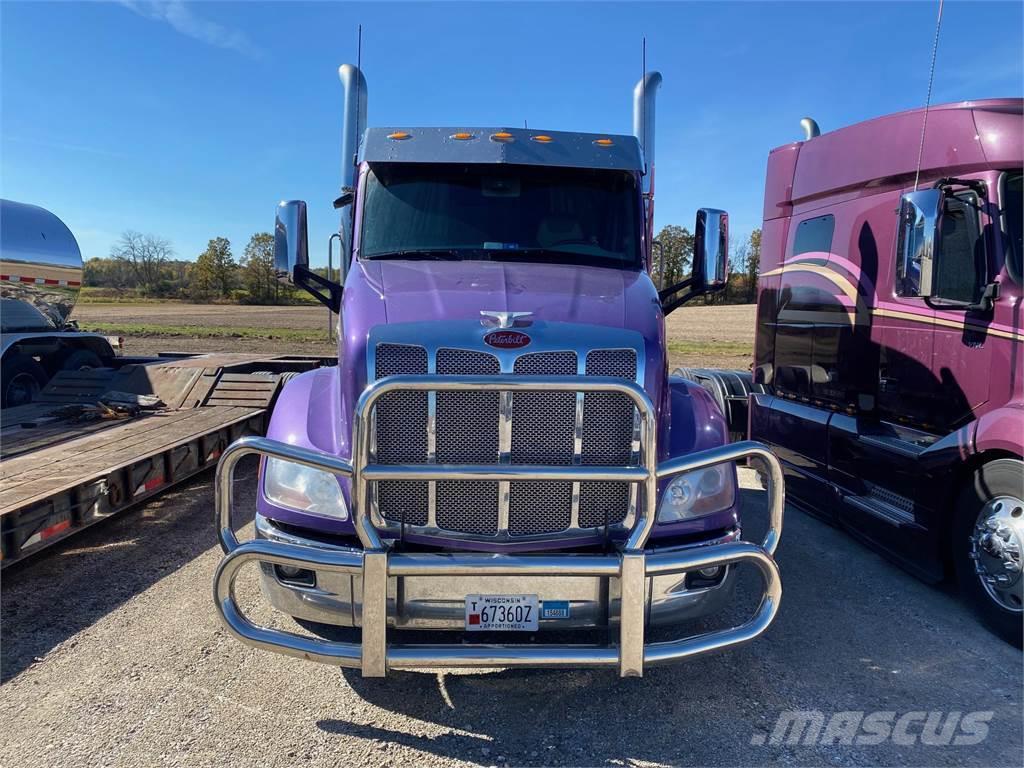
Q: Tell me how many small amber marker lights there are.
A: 5